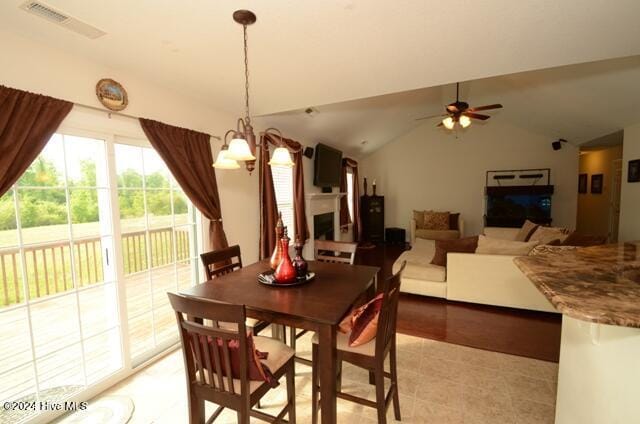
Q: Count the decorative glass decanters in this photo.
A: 3